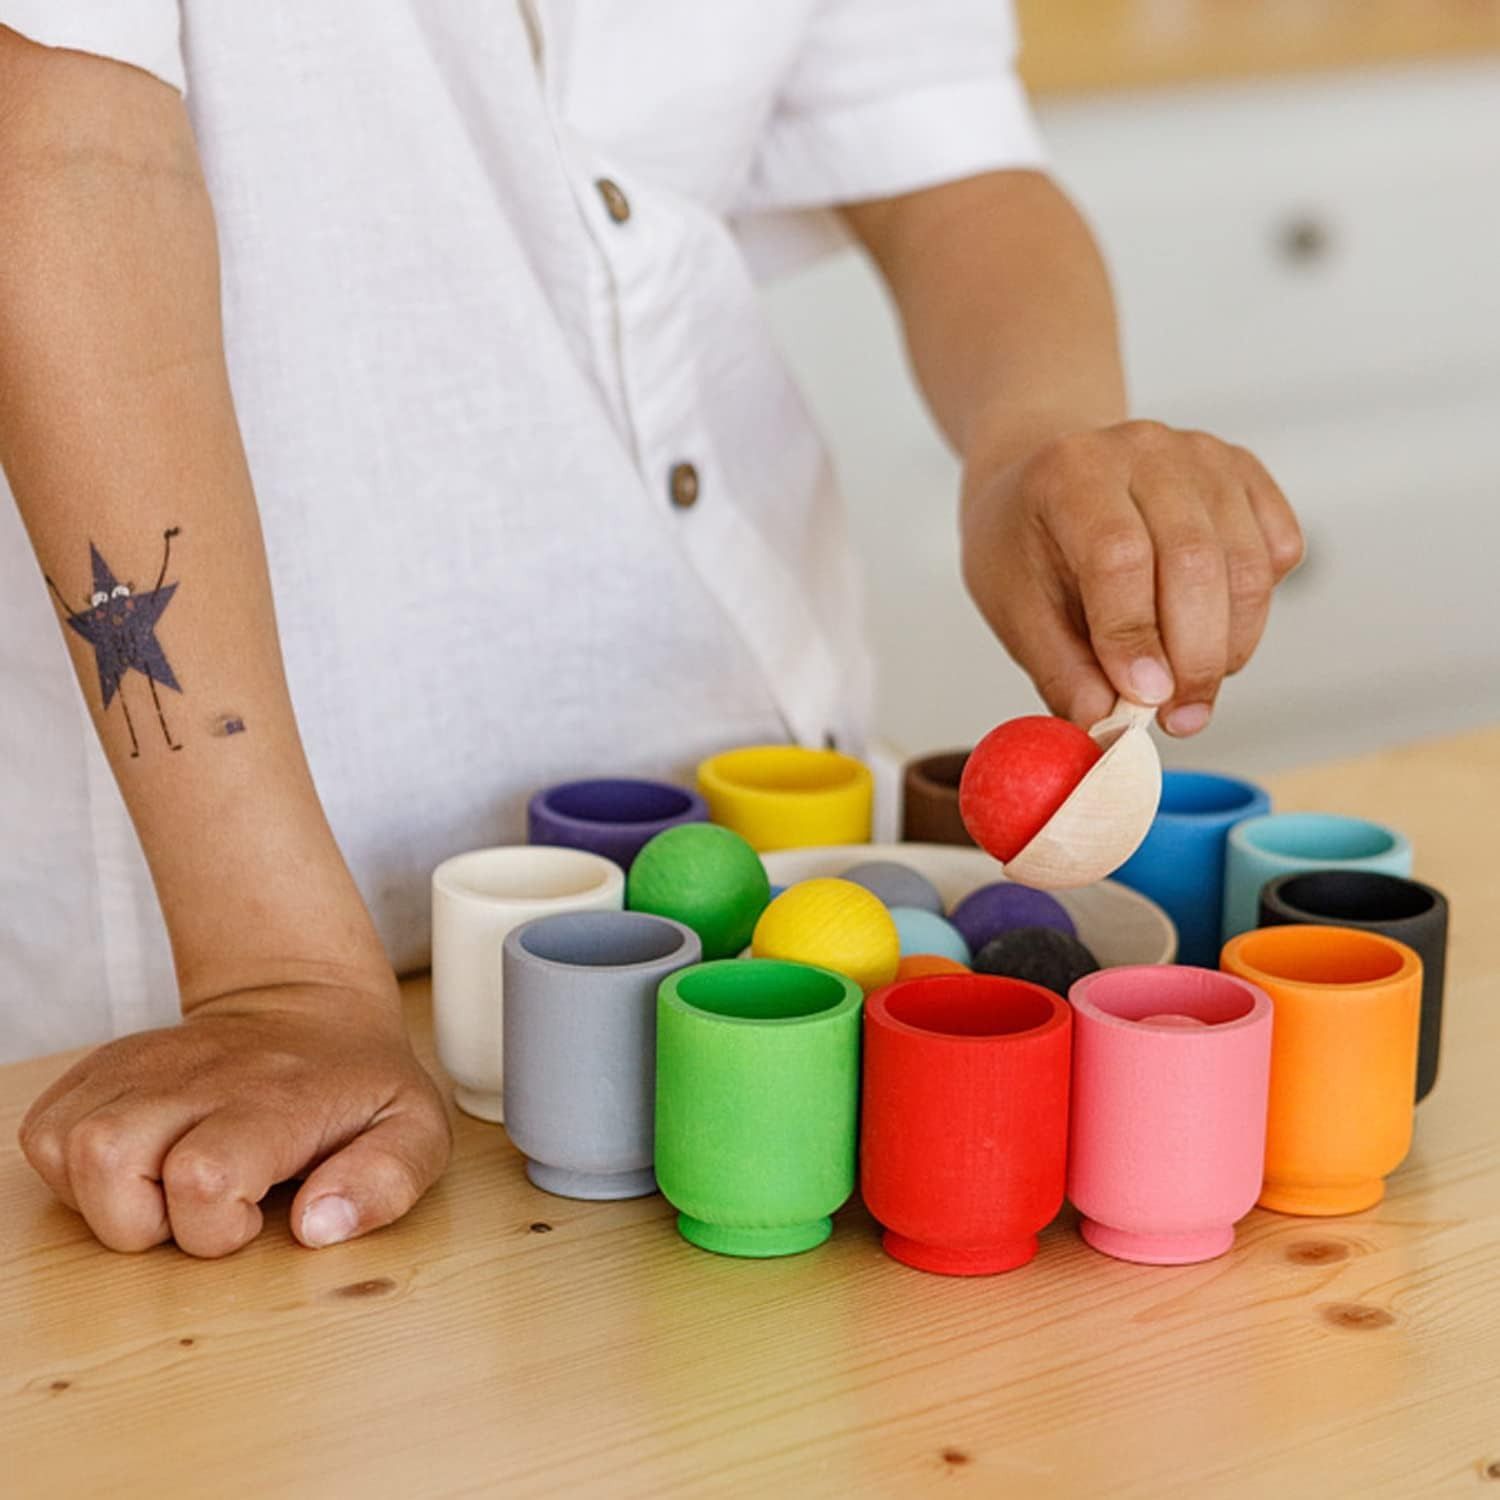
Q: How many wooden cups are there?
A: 12